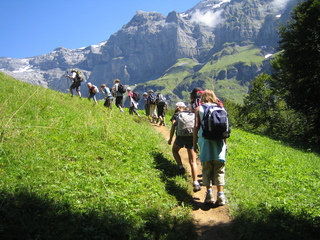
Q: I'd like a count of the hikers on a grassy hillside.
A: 11